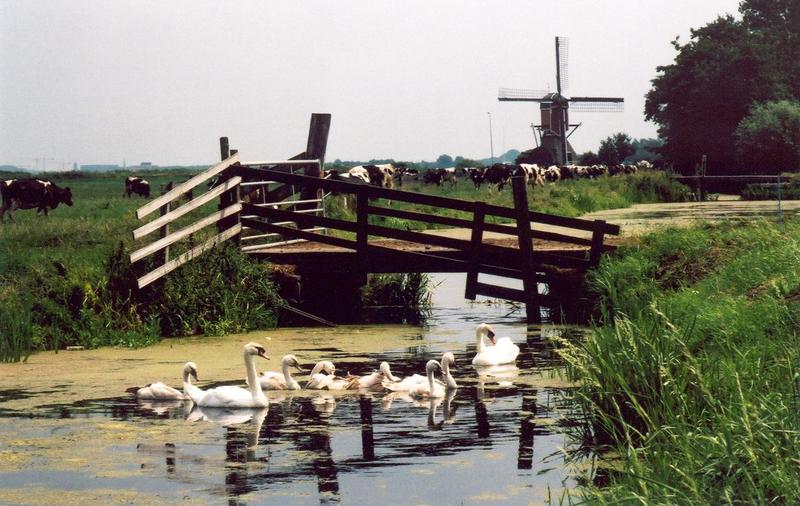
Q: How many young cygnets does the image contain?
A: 6